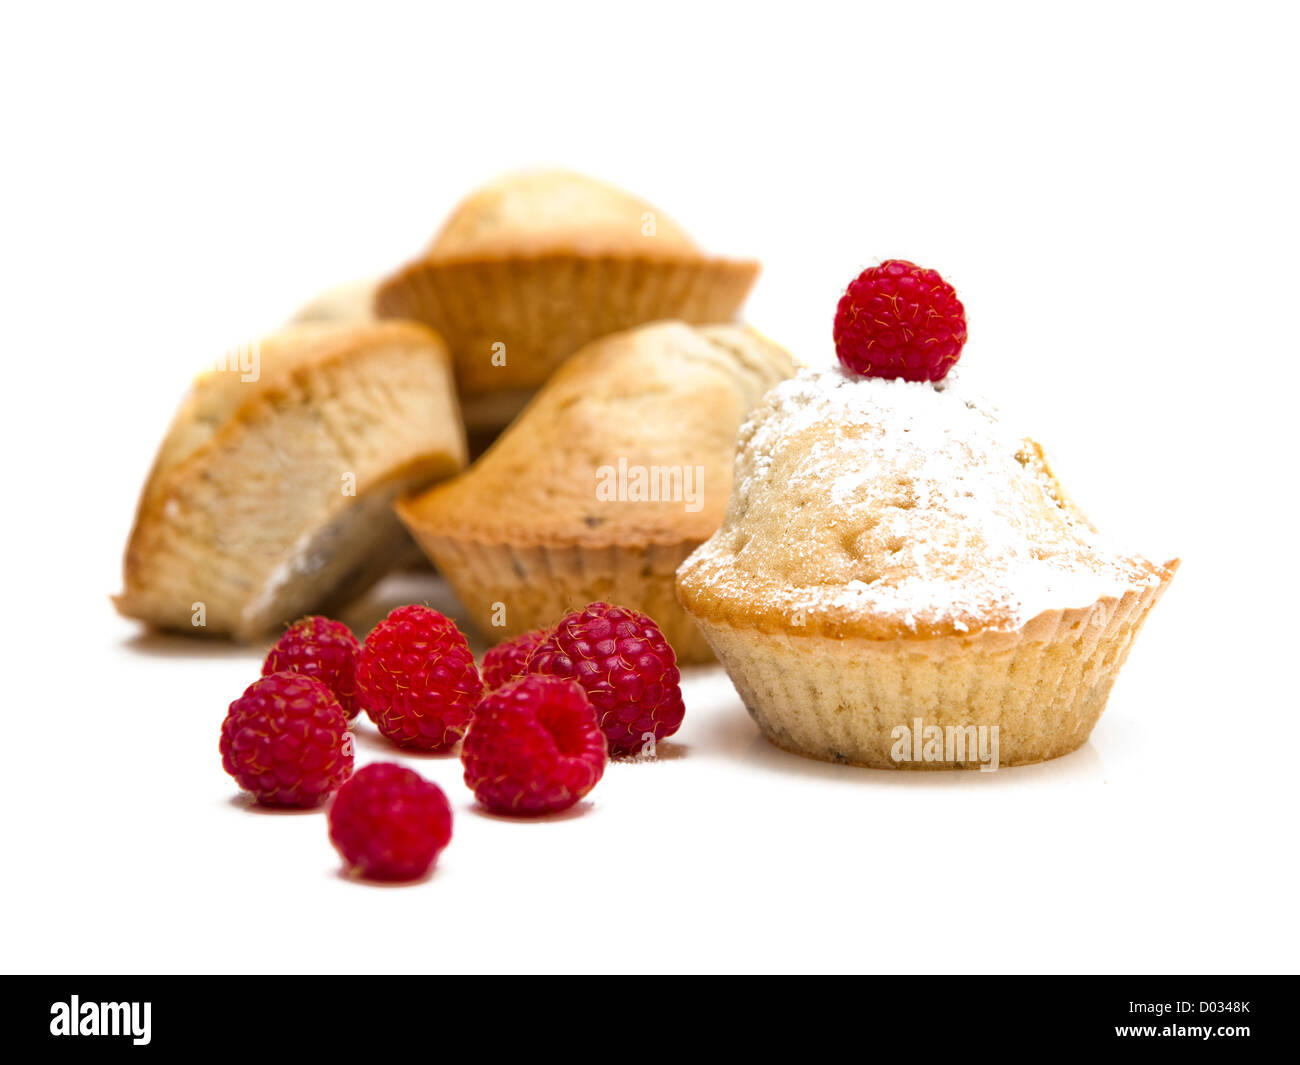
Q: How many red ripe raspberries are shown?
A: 8